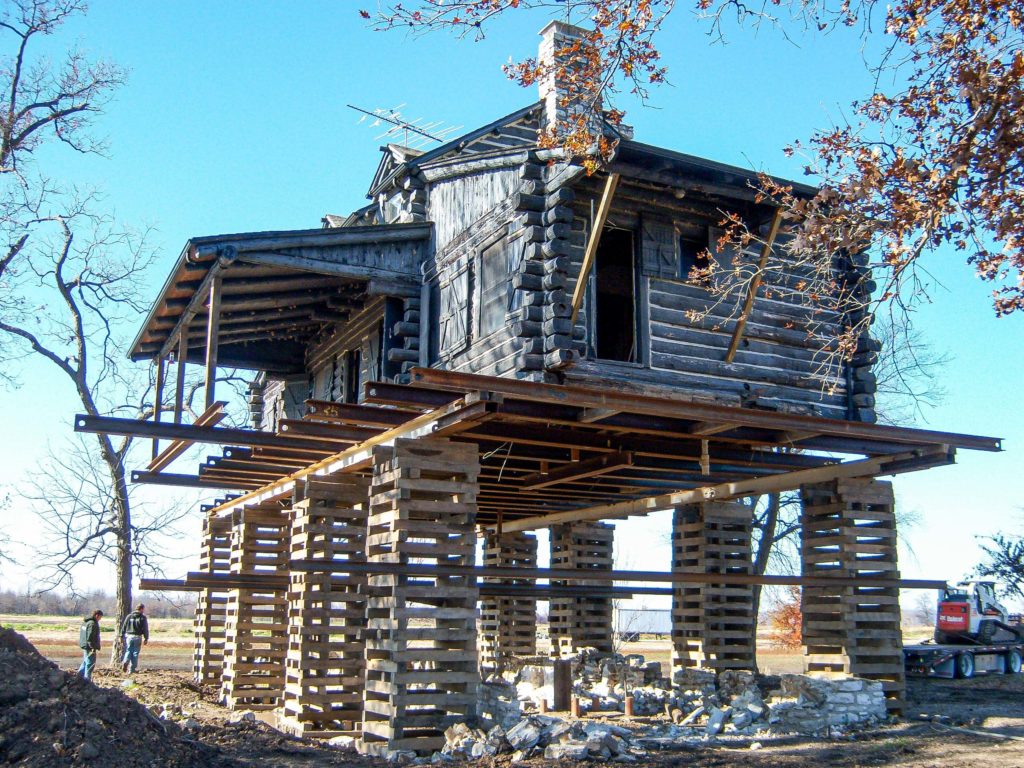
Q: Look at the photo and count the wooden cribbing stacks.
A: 8